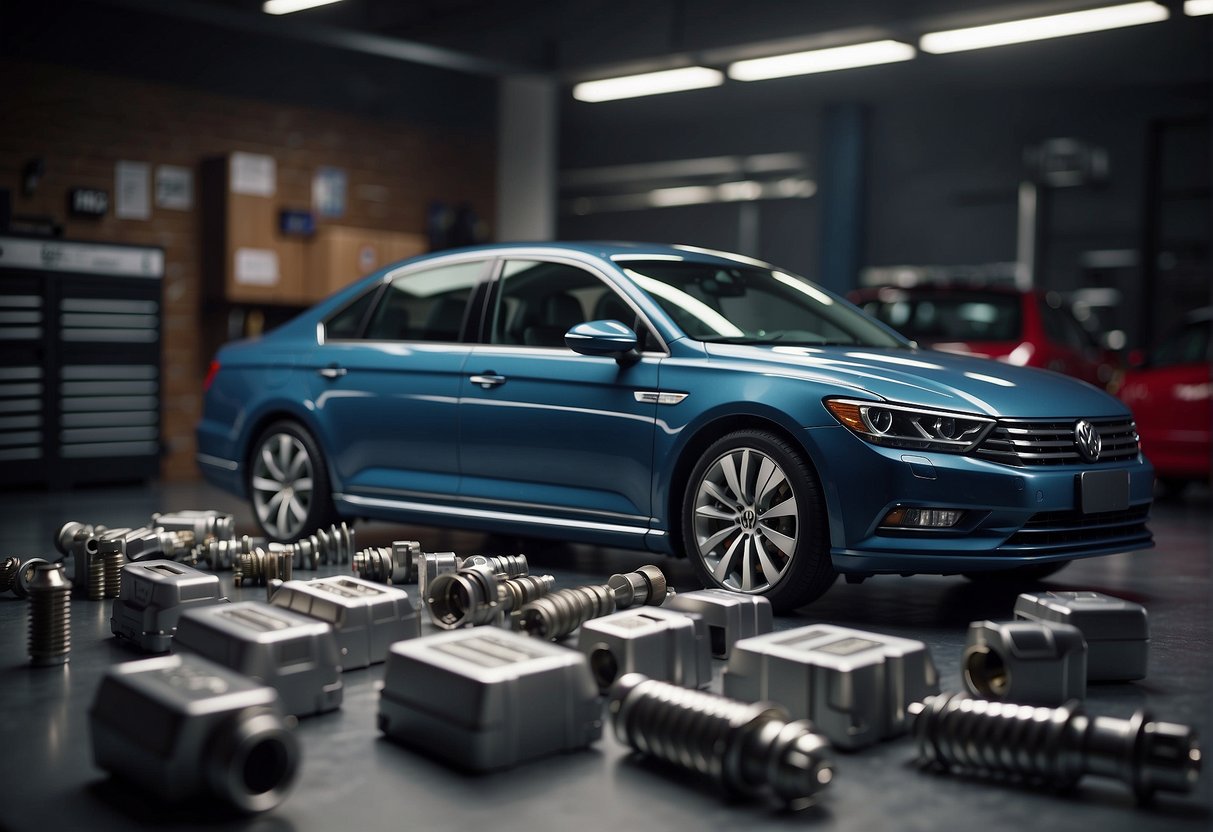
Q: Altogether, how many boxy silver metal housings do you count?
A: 10